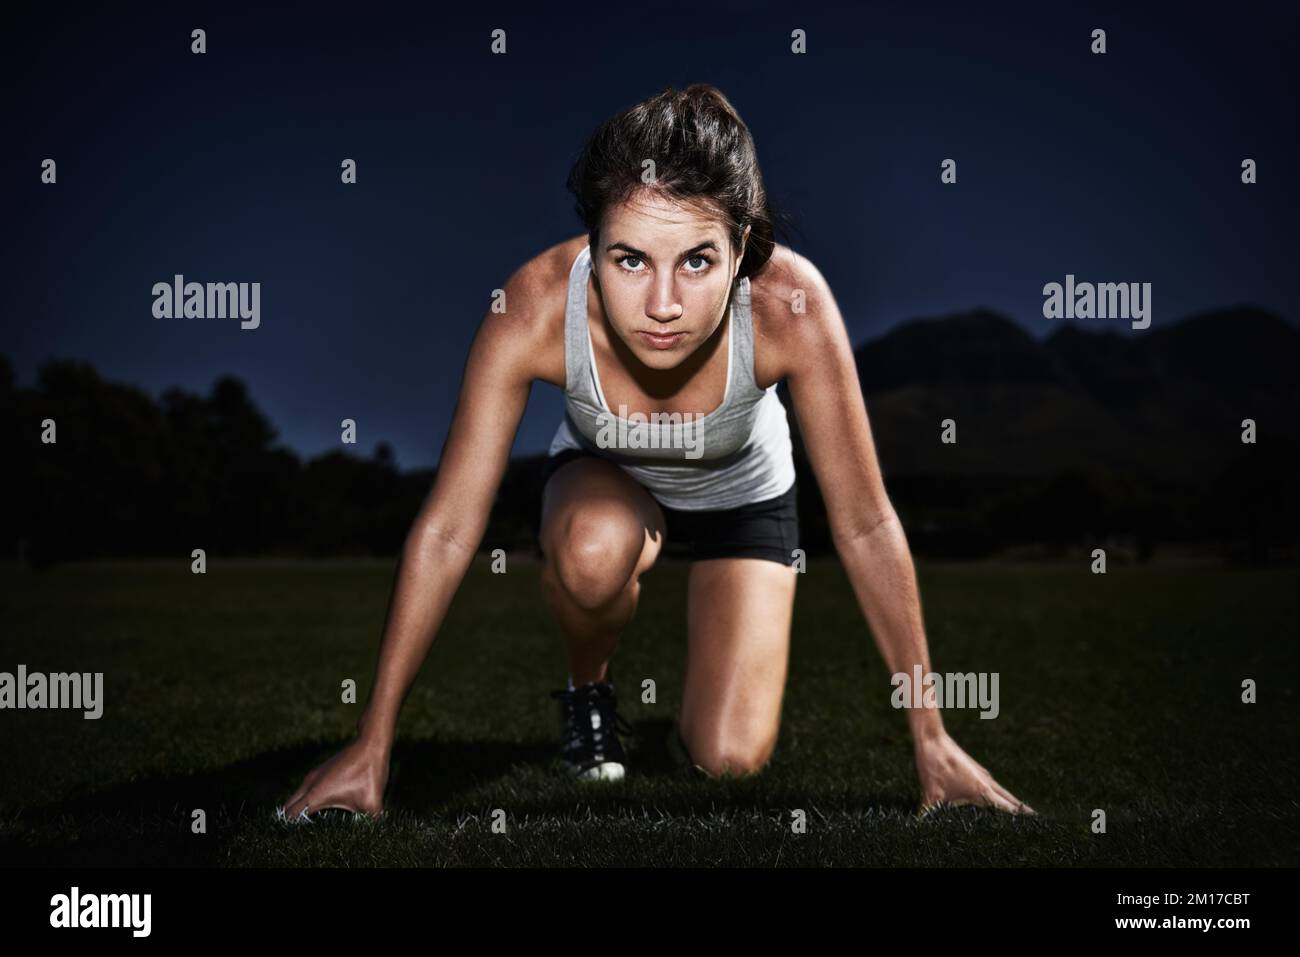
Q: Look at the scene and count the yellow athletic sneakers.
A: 0